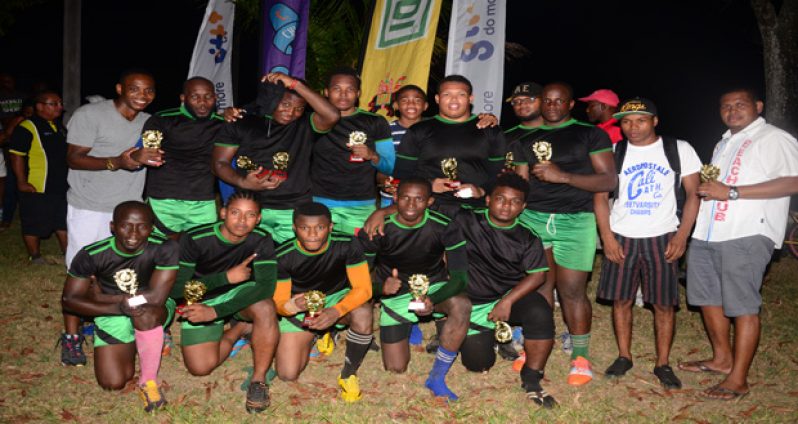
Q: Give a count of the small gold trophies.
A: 13